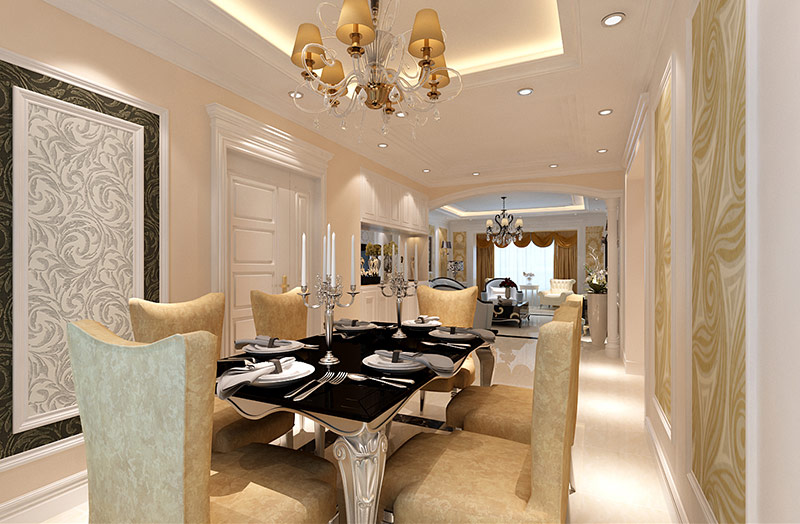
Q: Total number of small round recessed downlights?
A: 10